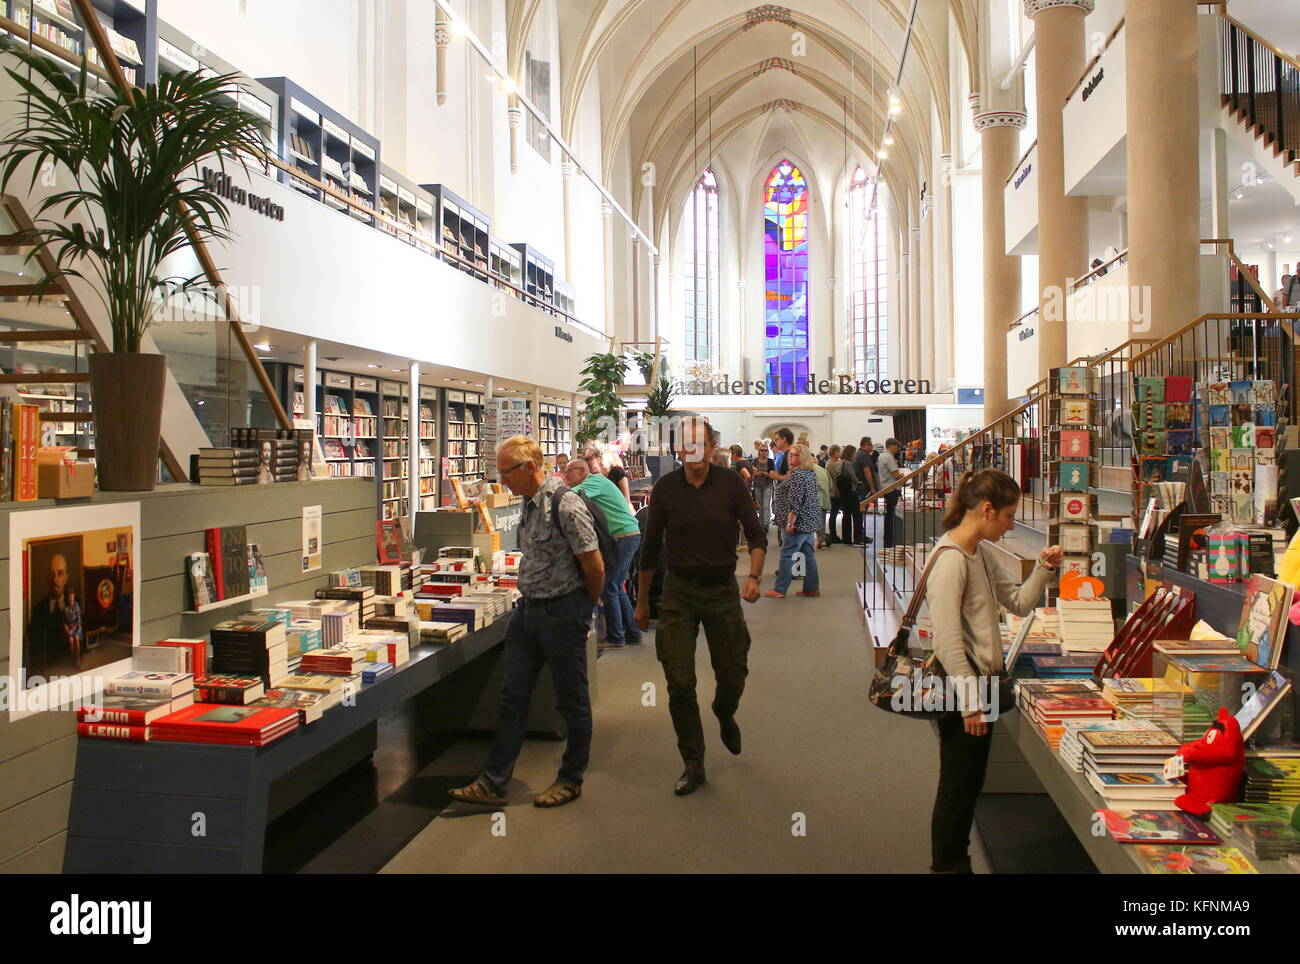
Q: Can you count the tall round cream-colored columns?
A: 3